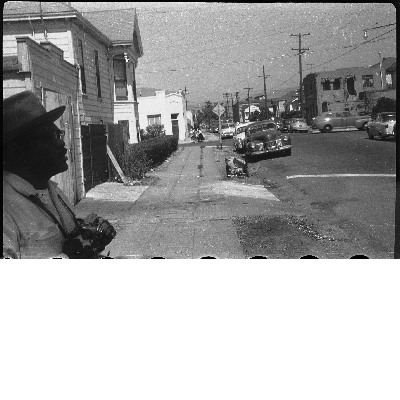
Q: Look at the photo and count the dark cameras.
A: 1